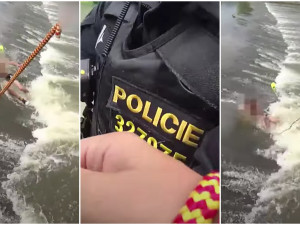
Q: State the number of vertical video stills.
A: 3